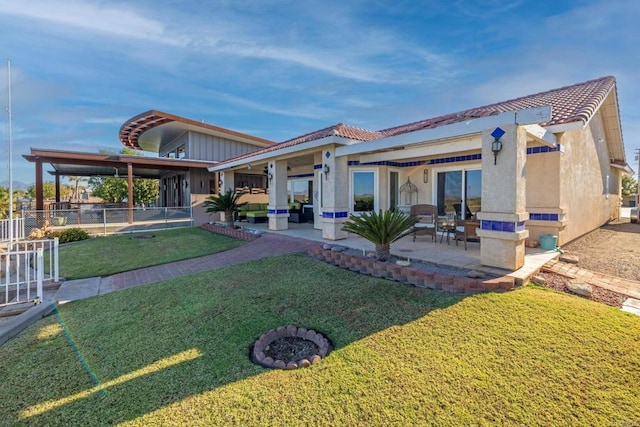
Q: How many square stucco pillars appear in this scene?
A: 4